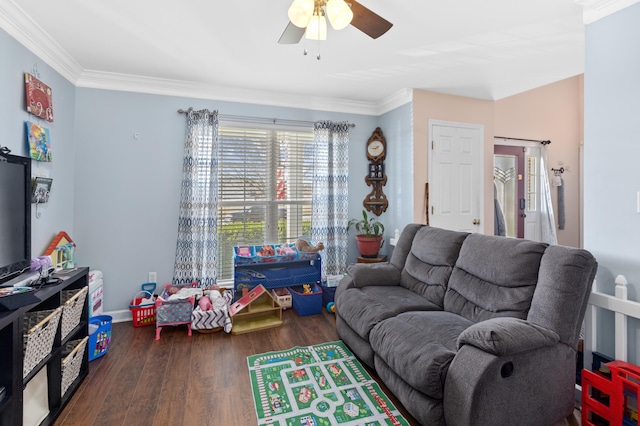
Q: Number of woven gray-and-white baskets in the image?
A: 3